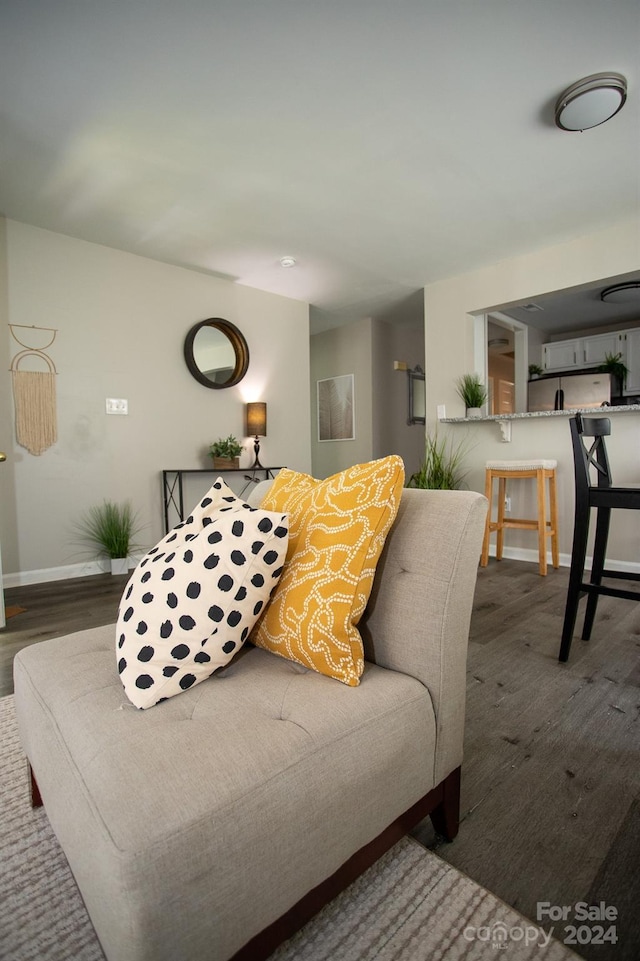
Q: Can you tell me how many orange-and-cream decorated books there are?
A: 0